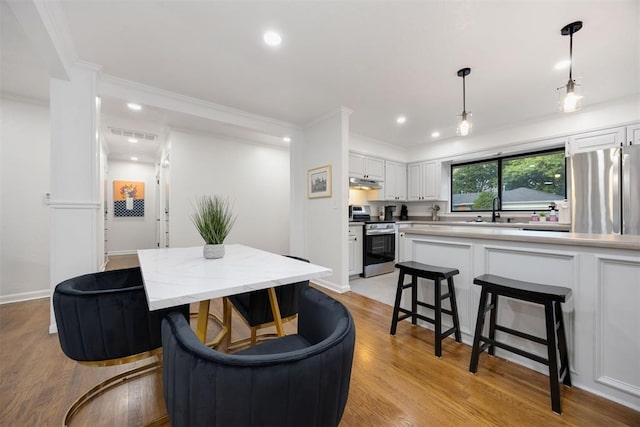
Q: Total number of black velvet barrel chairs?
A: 3